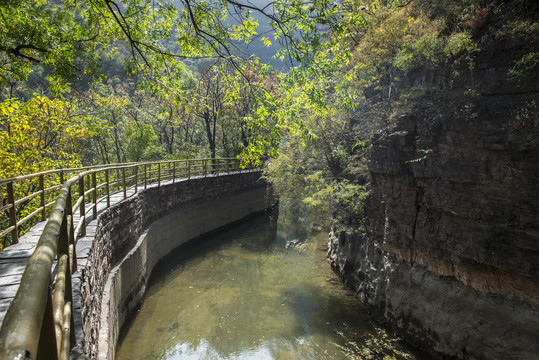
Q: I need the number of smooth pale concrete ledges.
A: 1